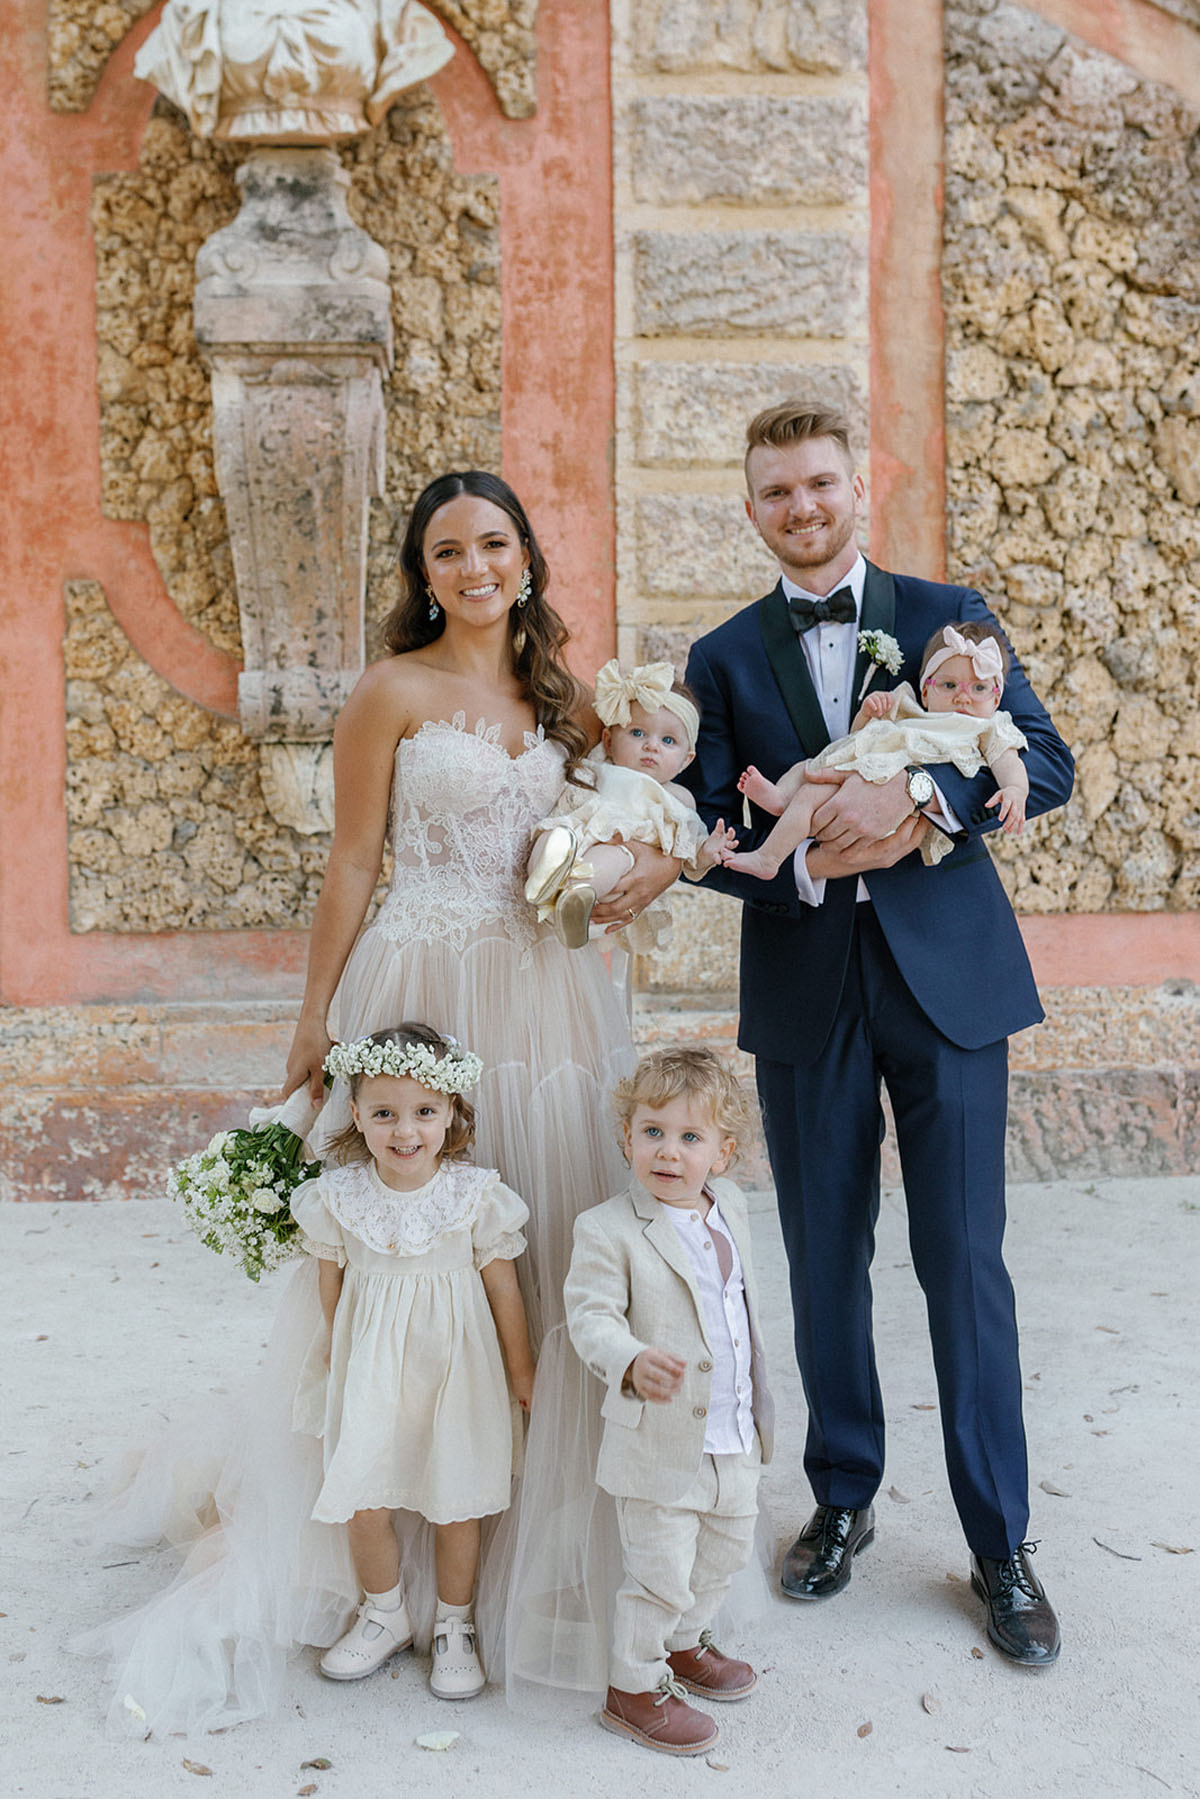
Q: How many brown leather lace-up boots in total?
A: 2